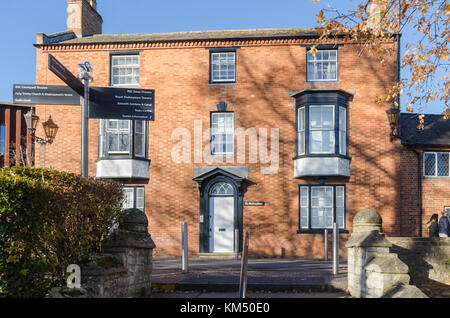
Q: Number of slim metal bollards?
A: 5